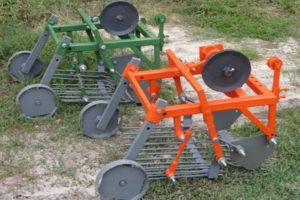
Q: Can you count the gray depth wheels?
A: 4